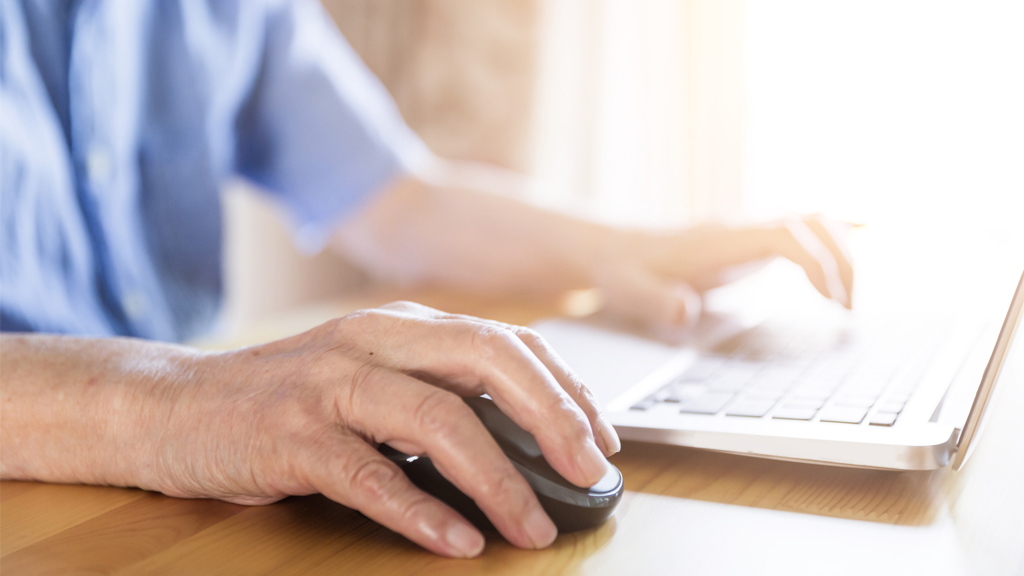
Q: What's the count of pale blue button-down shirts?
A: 1